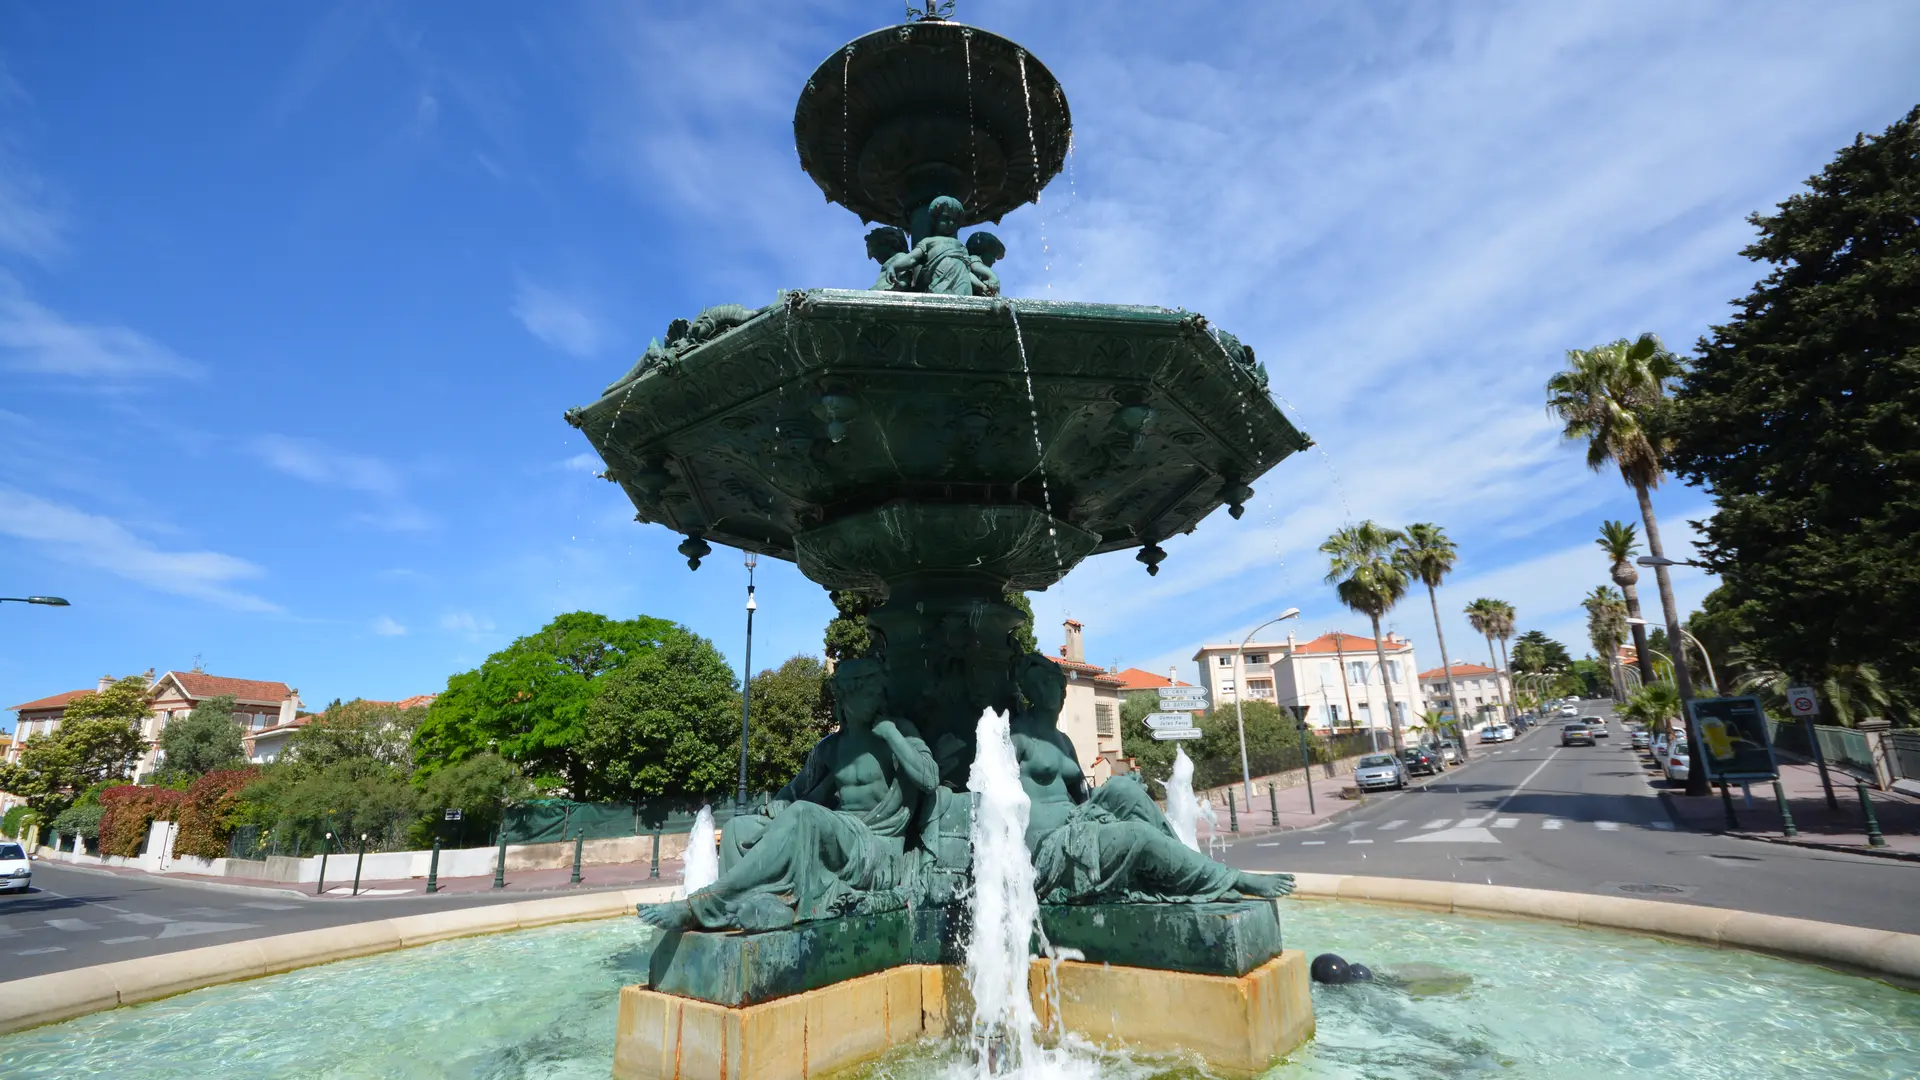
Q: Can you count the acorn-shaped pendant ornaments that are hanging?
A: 6